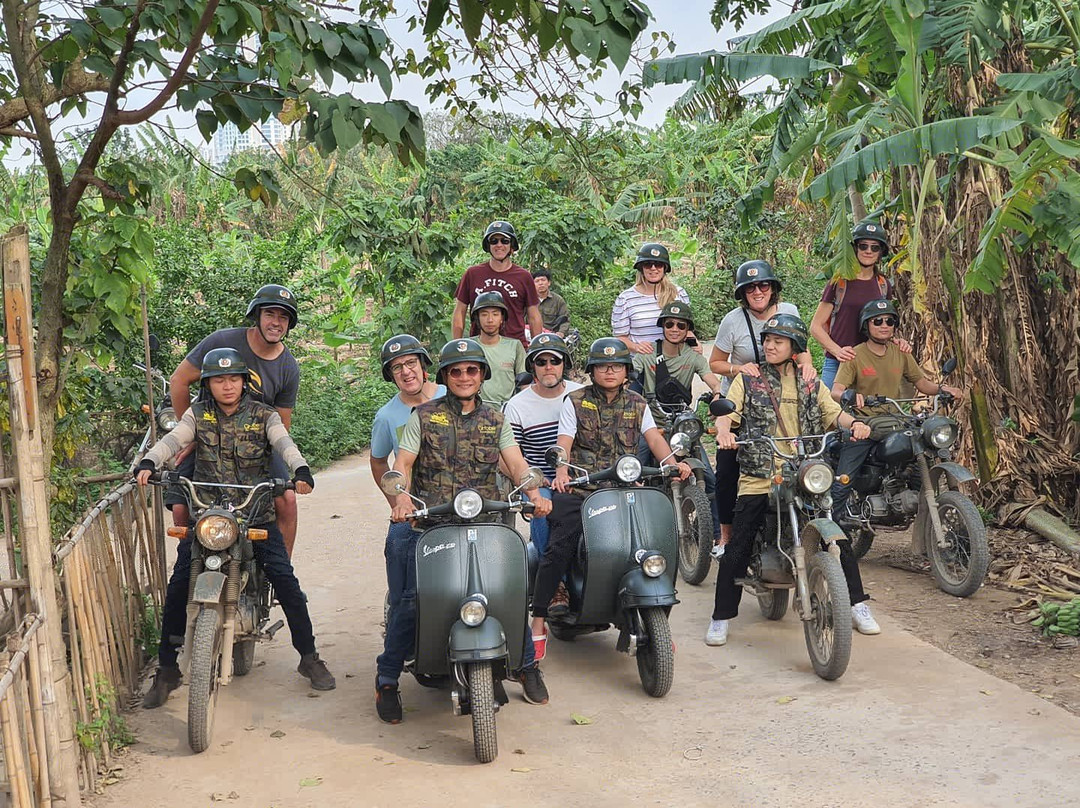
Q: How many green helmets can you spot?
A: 14